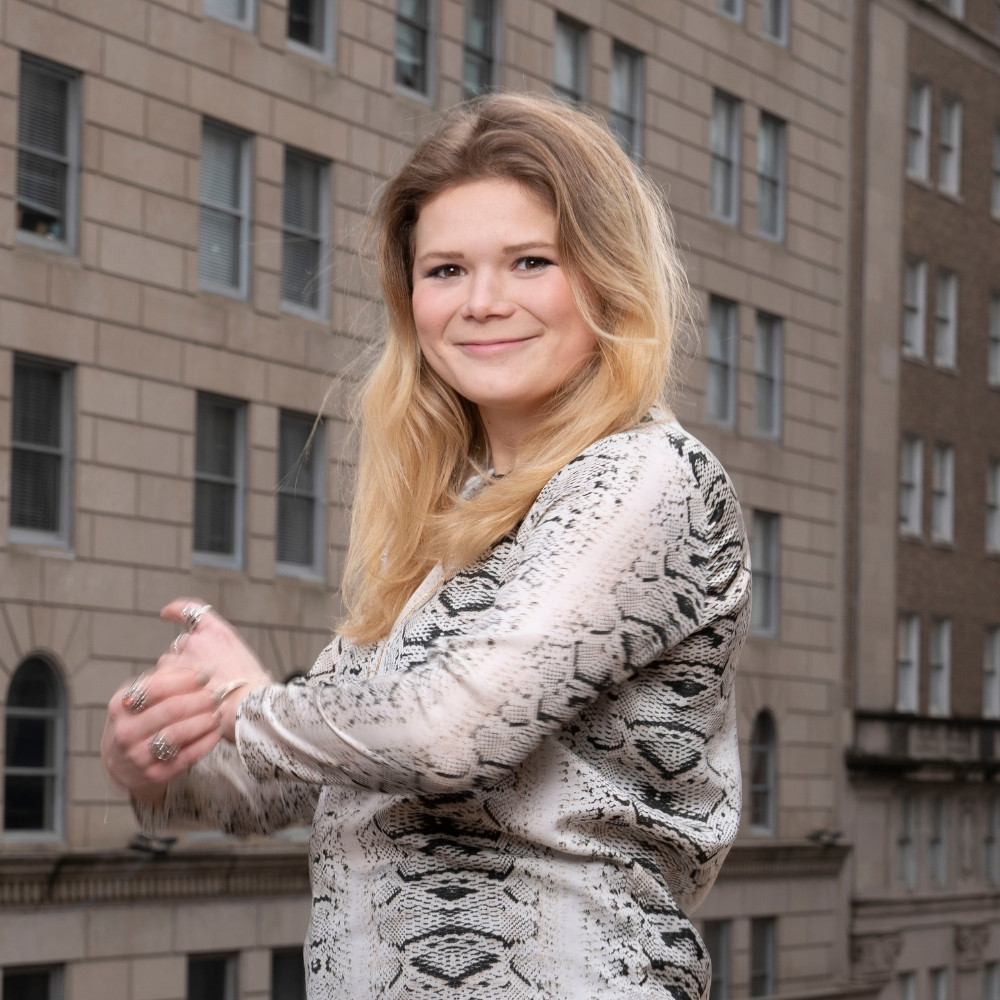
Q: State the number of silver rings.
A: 4